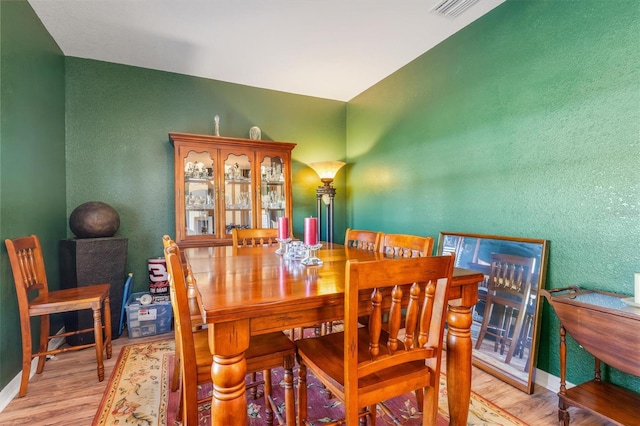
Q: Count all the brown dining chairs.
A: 7